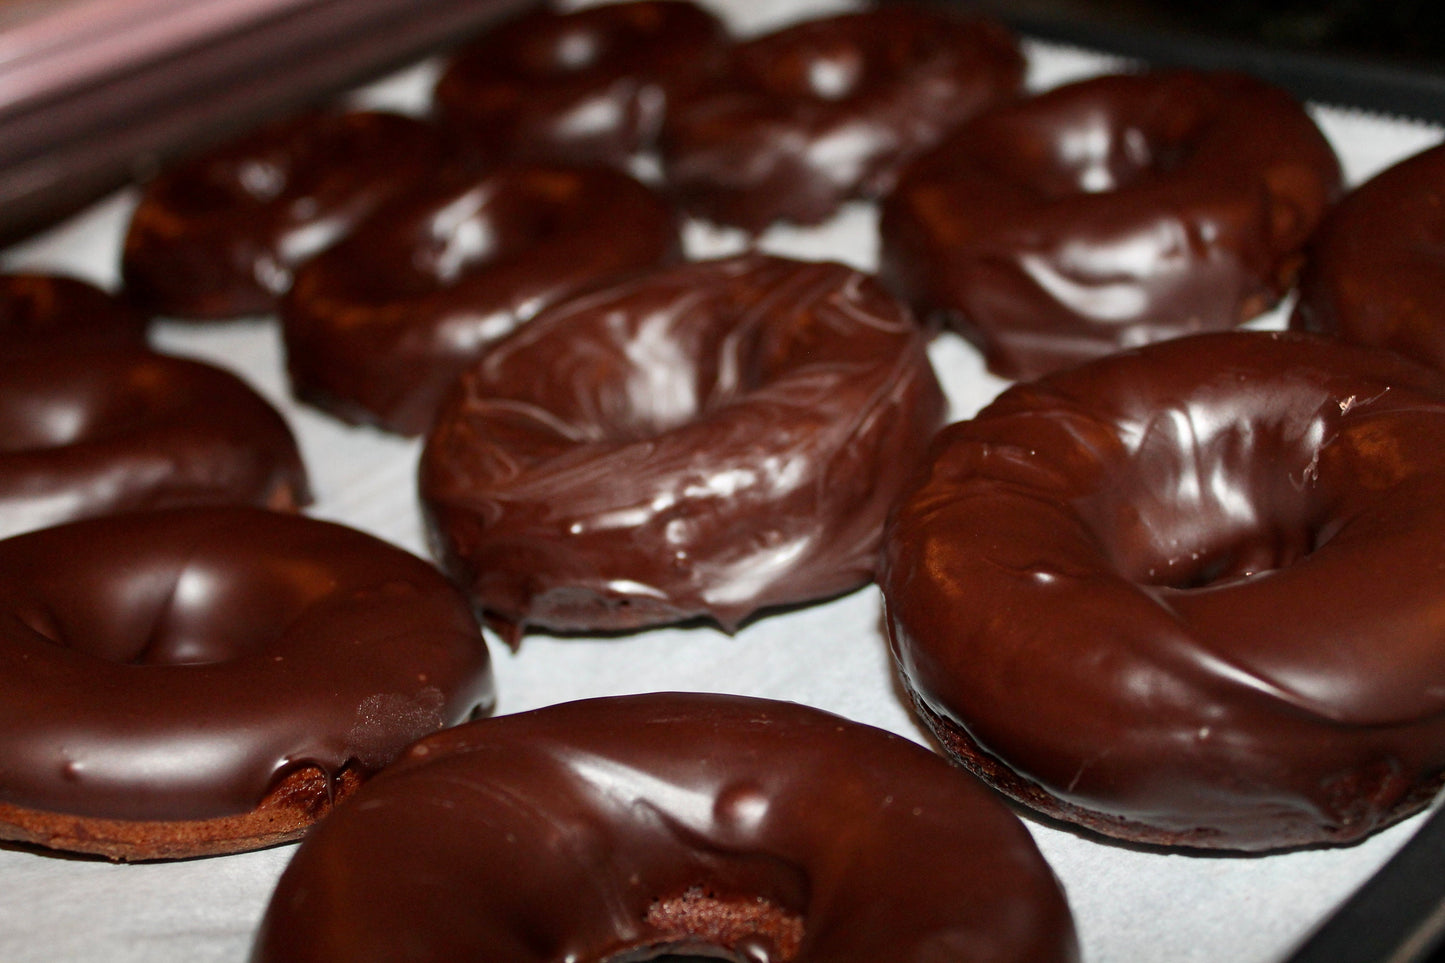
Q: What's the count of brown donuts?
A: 12